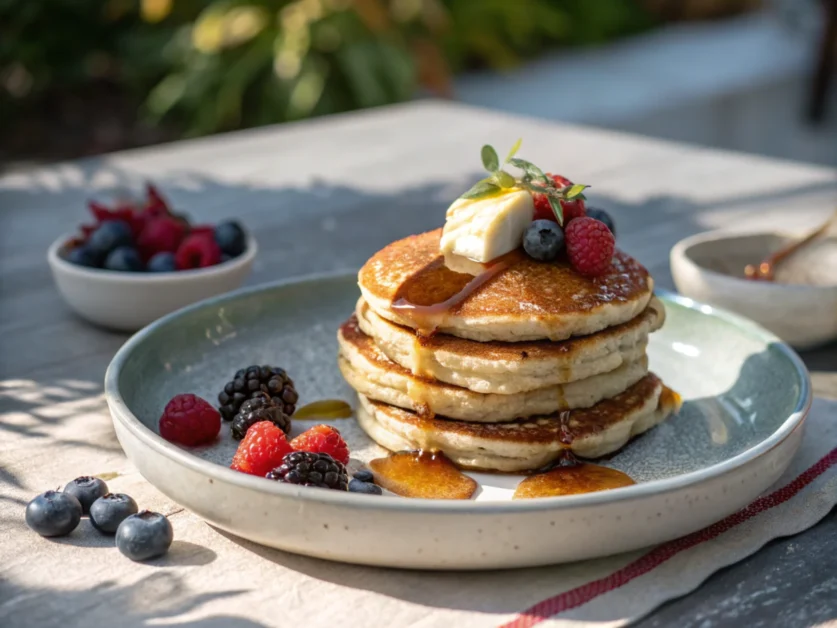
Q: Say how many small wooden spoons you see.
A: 1